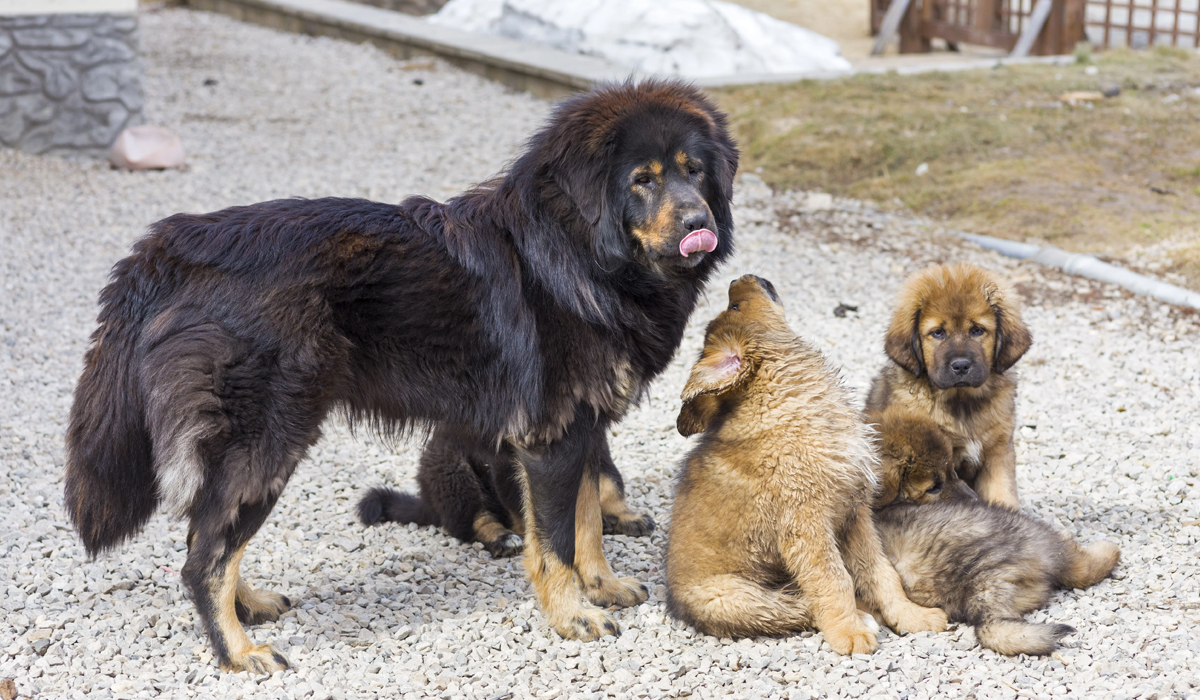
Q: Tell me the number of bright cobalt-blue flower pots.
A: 0